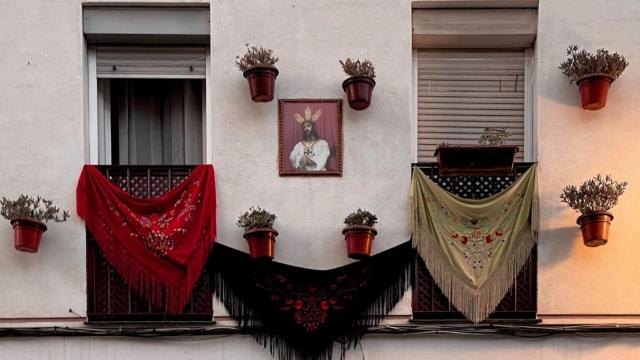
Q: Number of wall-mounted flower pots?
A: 7